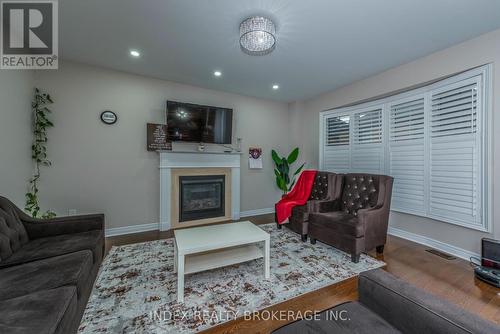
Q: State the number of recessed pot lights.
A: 3